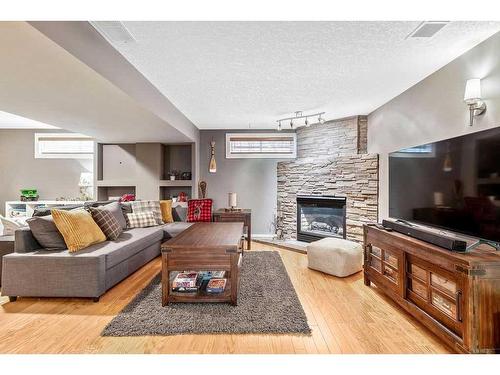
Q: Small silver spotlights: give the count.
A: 4